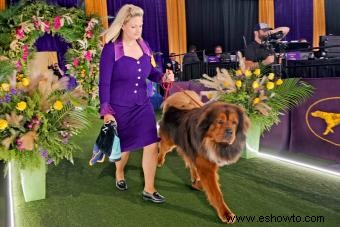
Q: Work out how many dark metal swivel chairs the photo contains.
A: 0